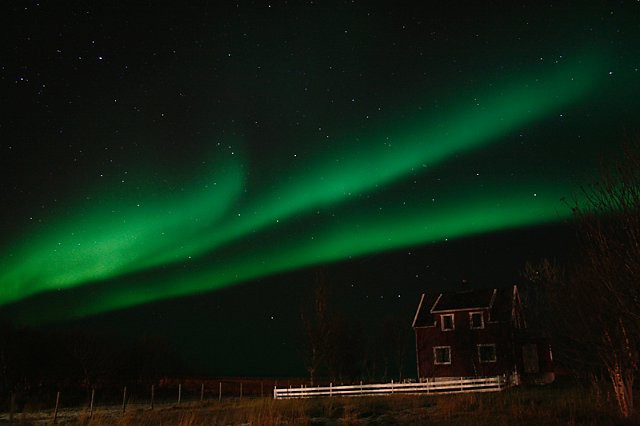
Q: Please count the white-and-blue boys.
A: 0